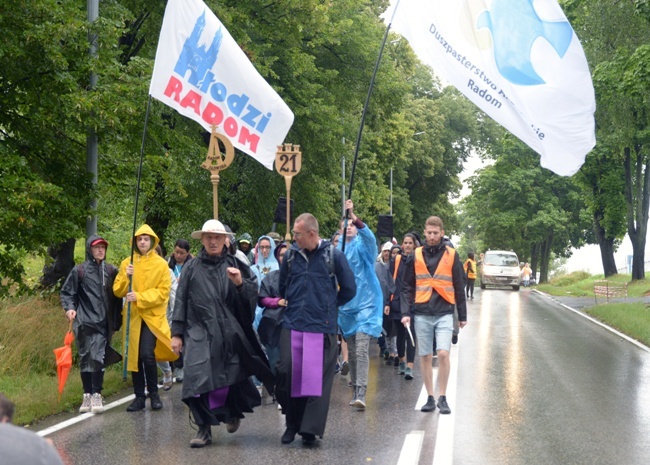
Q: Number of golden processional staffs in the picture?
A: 2